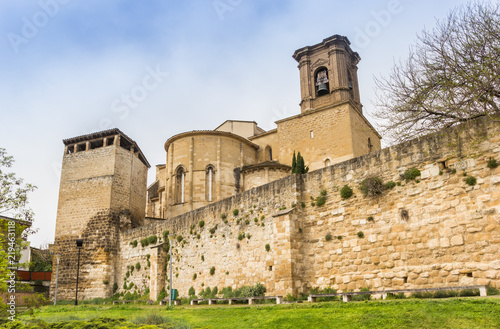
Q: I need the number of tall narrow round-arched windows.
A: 2